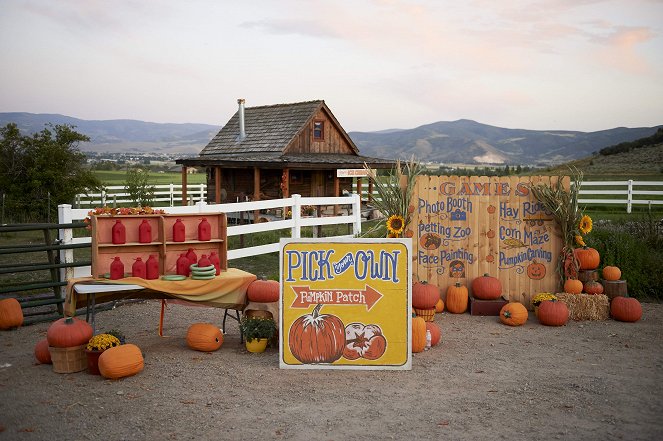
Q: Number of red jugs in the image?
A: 11